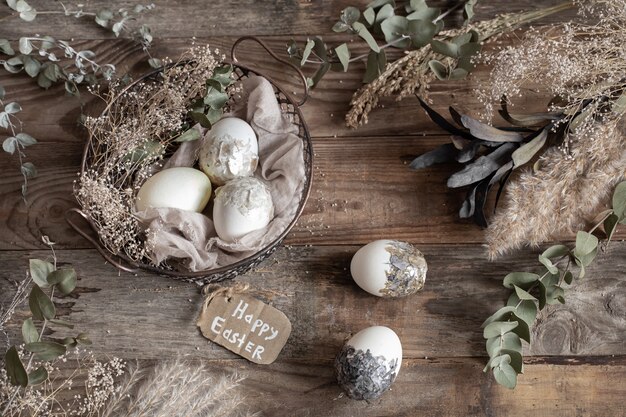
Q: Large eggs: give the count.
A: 5